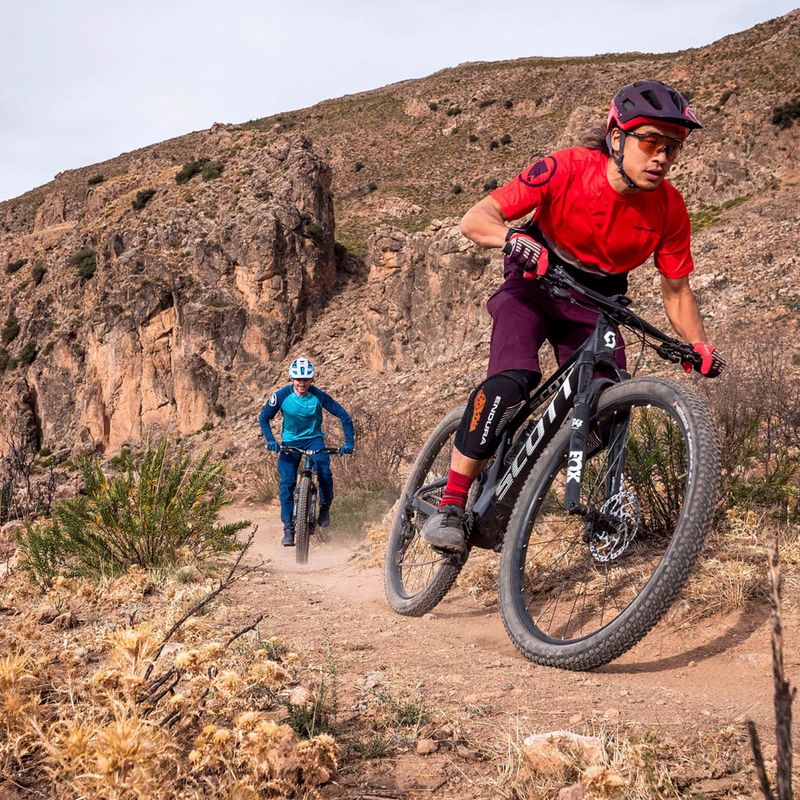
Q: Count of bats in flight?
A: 0